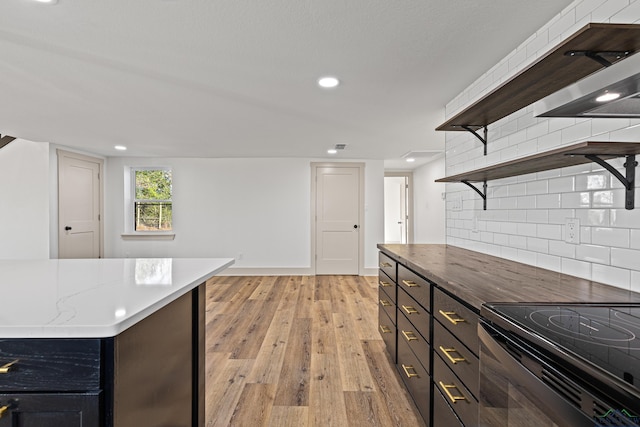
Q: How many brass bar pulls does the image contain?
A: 13